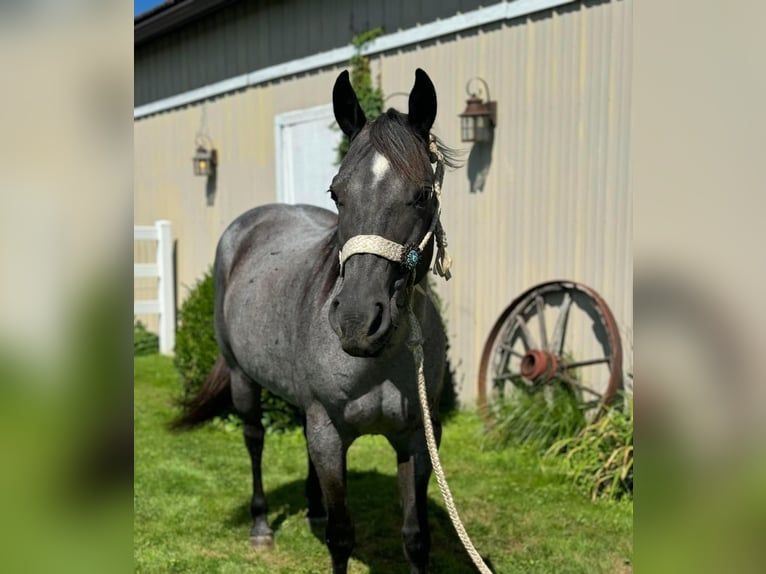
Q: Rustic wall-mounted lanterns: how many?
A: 2